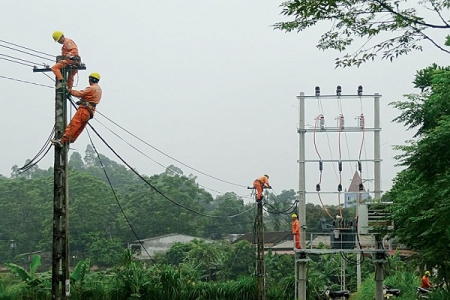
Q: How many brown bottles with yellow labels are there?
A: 0